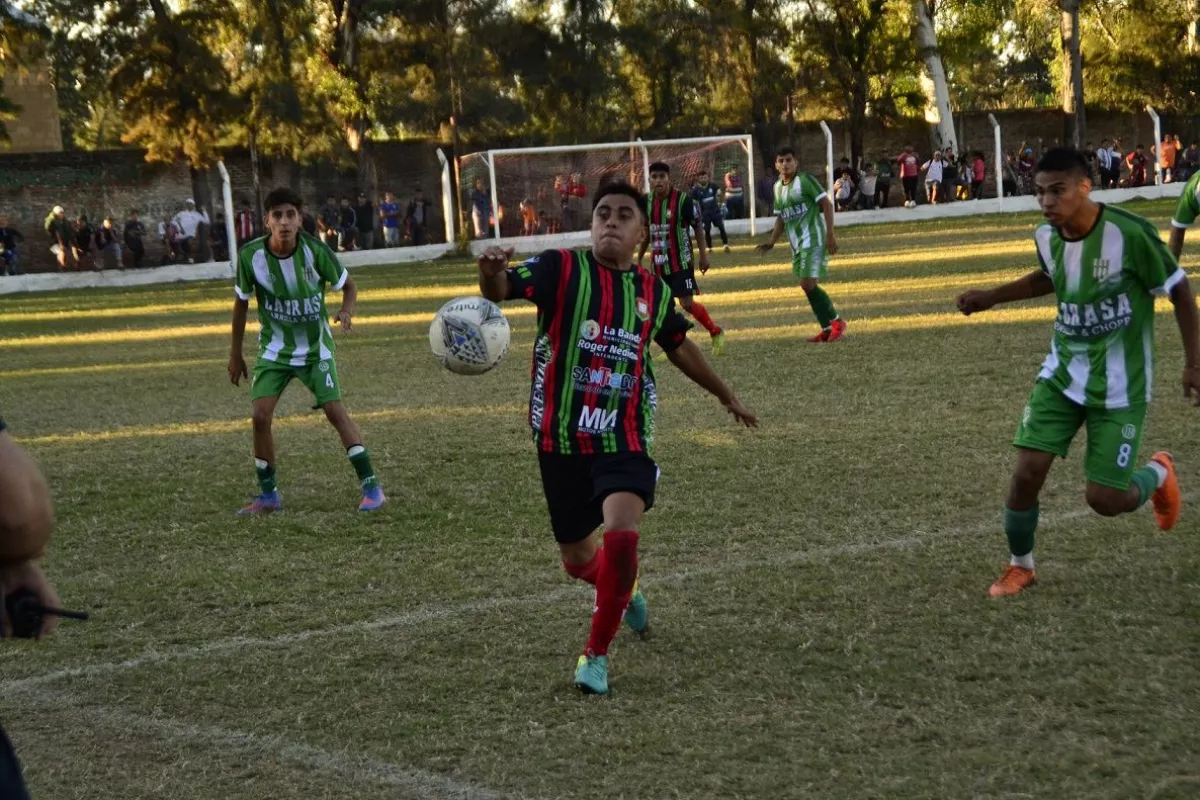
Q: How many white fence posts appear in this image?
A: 6